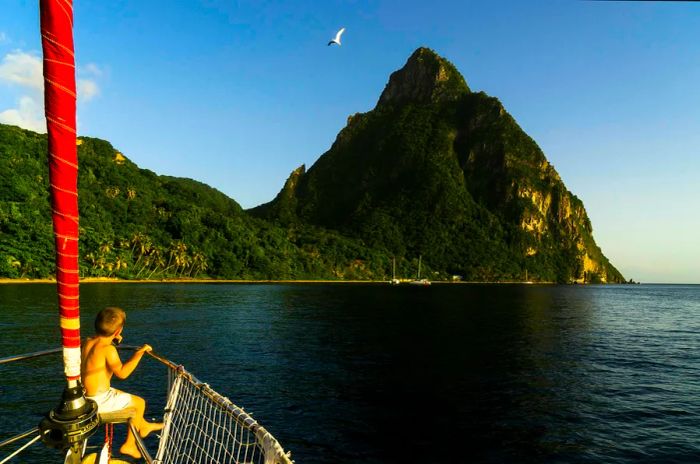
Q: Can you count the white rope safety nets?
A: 1